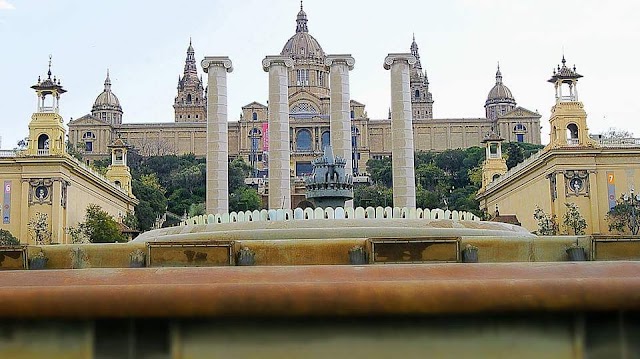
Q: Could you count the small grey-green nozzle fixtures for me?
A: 6